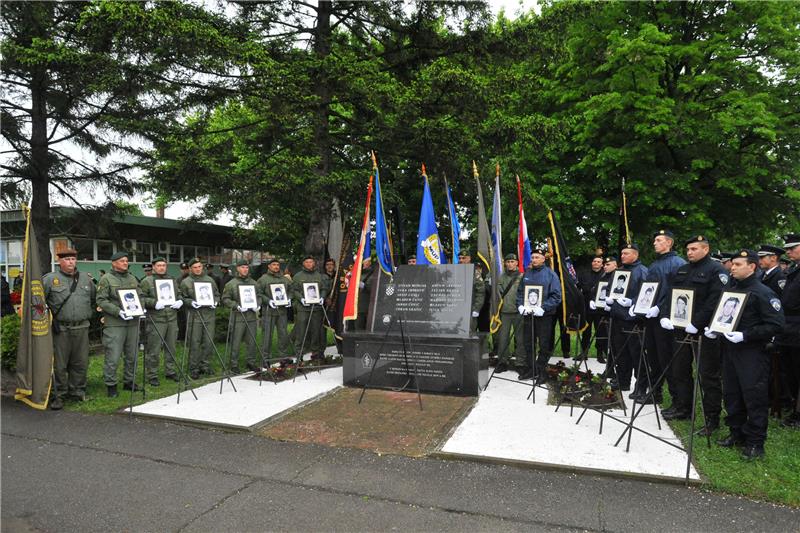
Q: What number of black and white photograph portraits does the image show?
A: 12